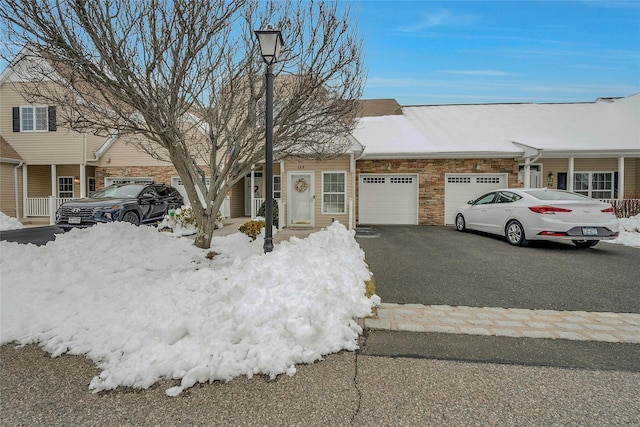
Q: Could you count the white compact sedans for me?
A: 1